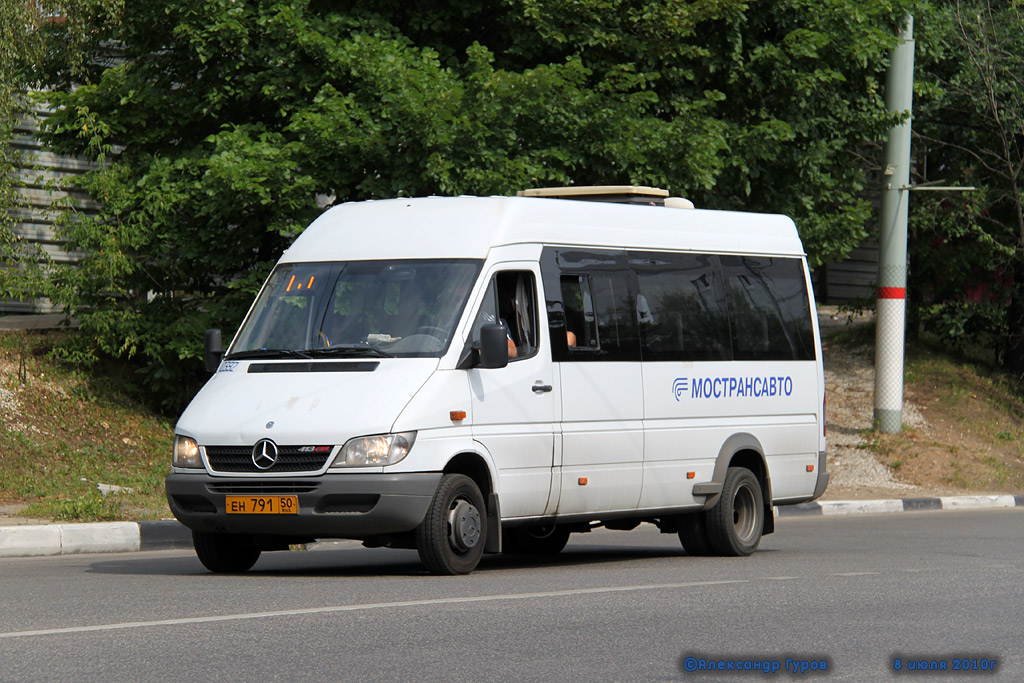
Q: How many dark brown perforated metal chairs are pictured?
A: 0